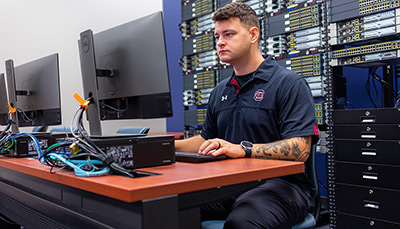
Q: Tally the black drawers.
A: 6